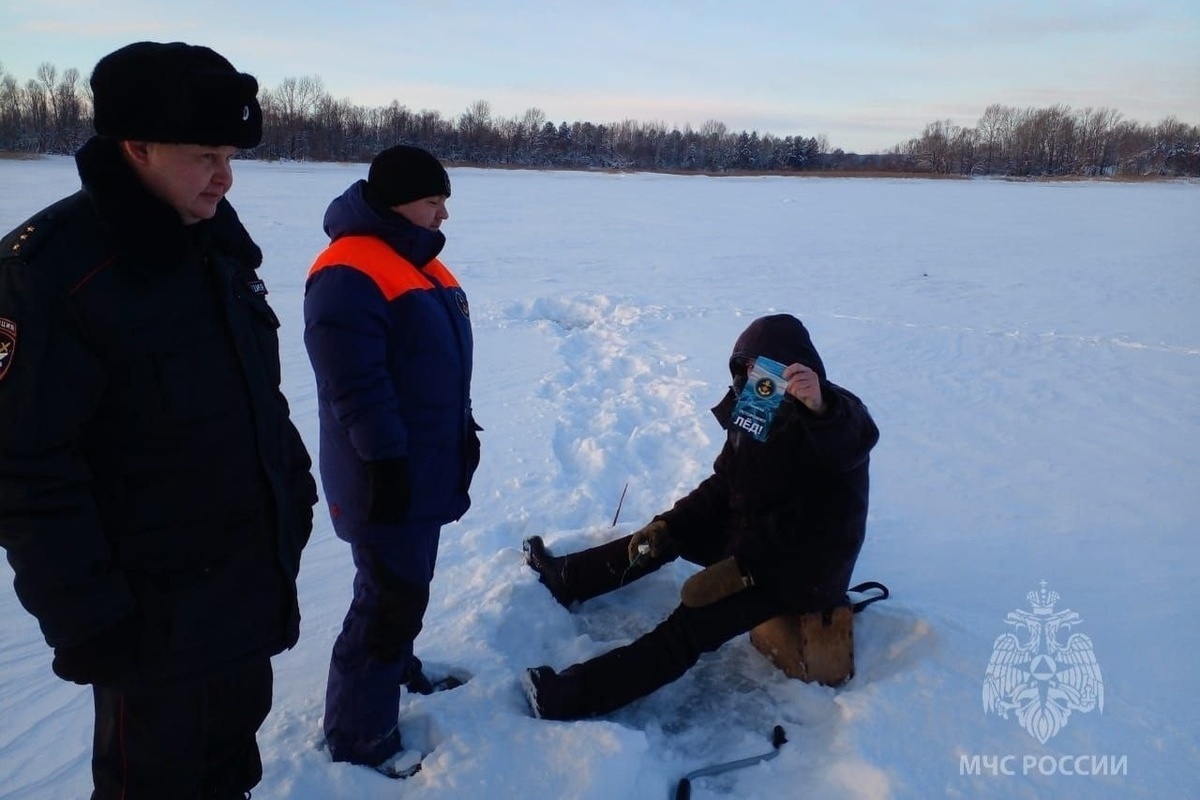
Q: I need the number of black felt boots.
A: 2